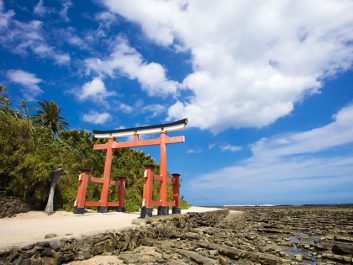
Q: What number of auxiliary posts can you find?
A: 4